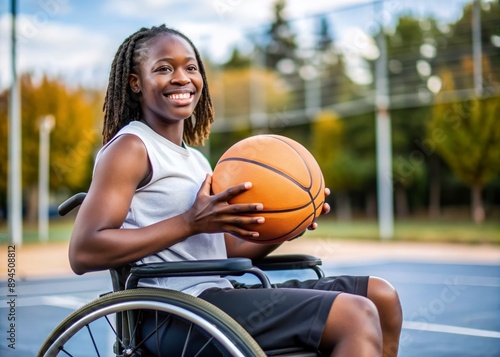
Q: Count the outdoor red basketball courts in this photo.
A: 0